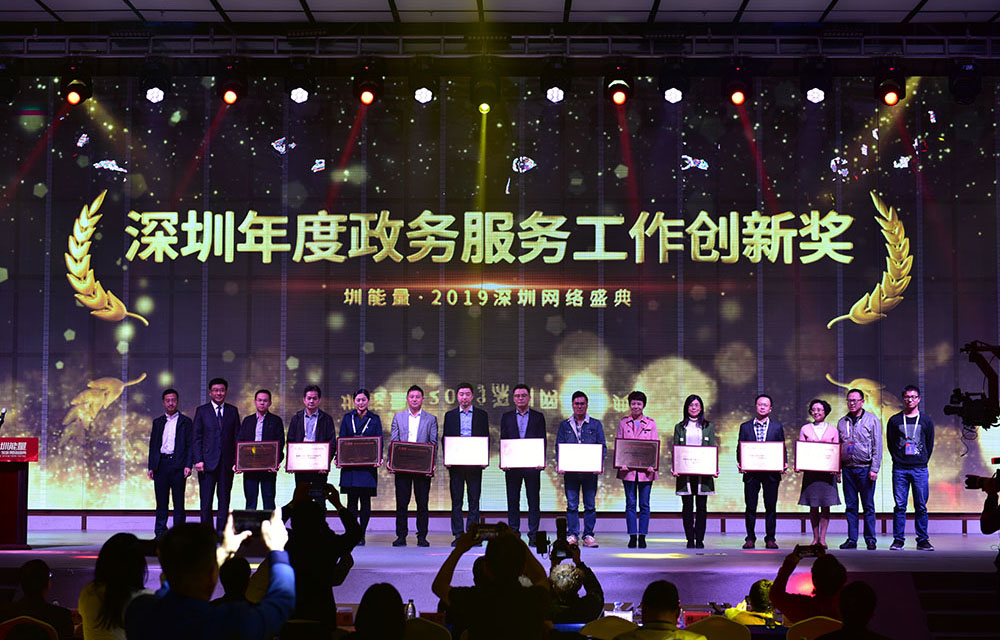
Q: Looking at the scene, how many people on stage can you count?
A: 15